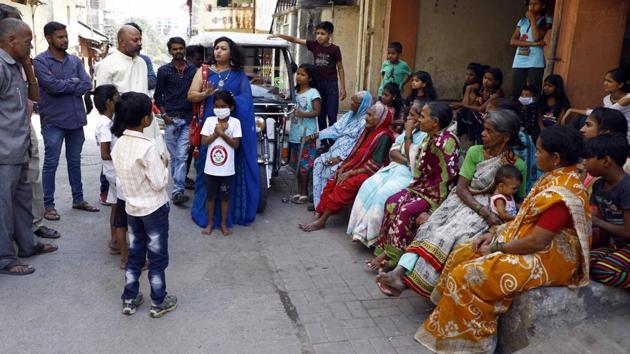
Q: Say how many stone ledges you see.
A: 1